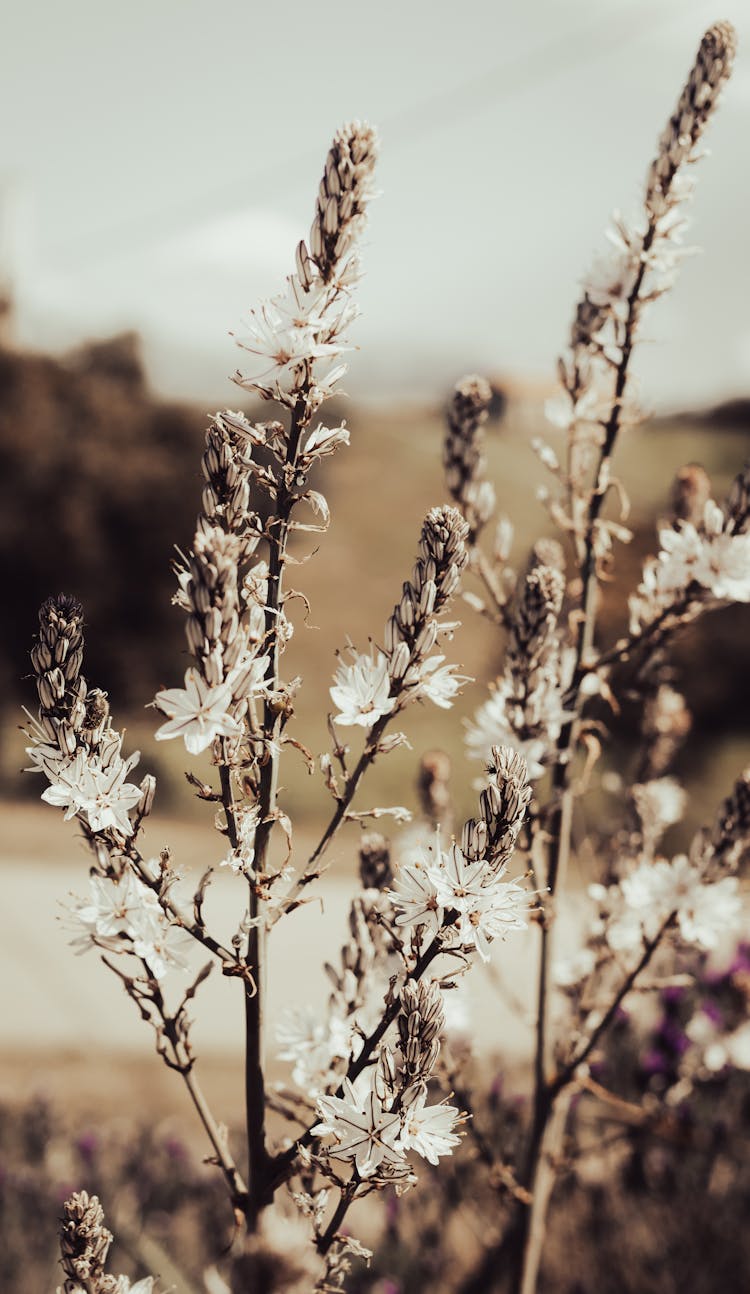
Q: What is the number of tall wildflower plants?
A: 2